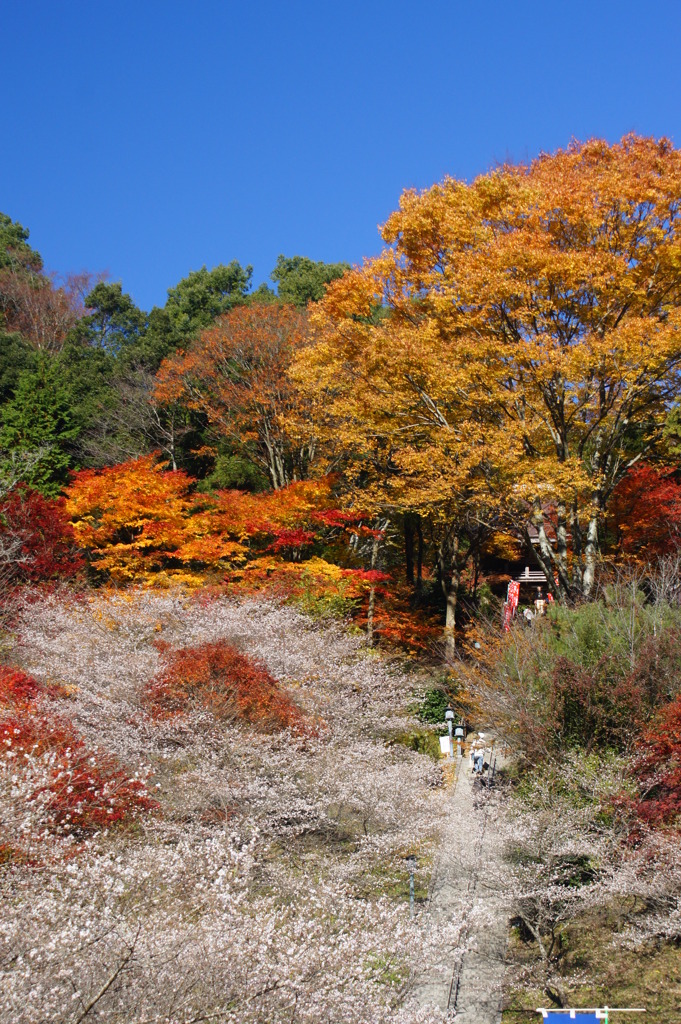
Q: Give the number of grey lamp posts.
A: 3